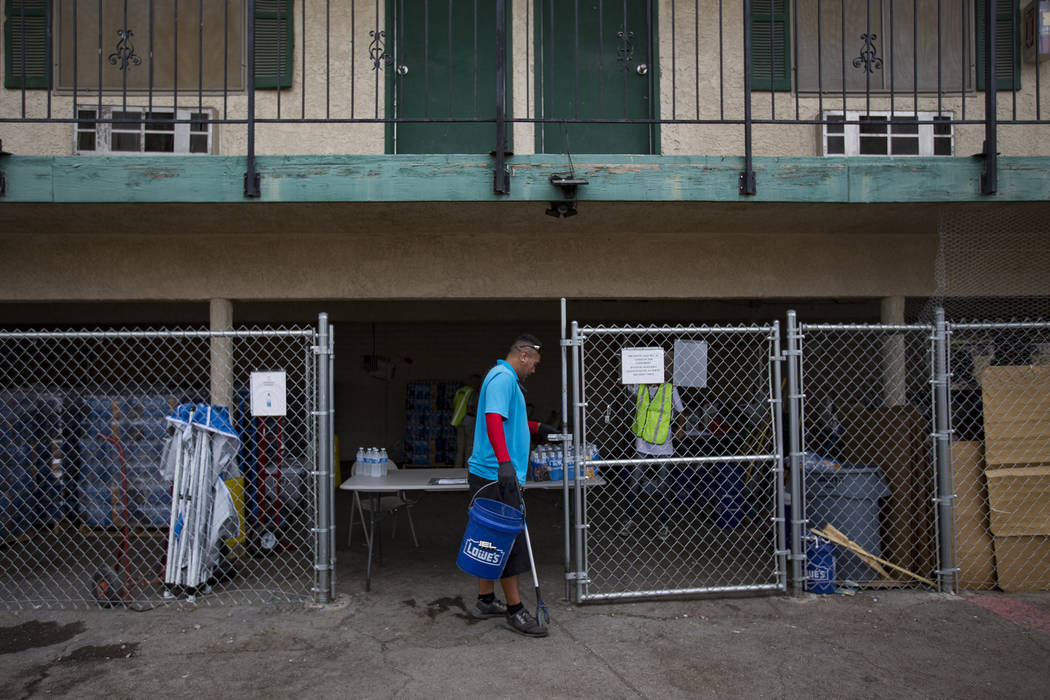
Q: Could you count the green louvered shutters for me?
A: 4